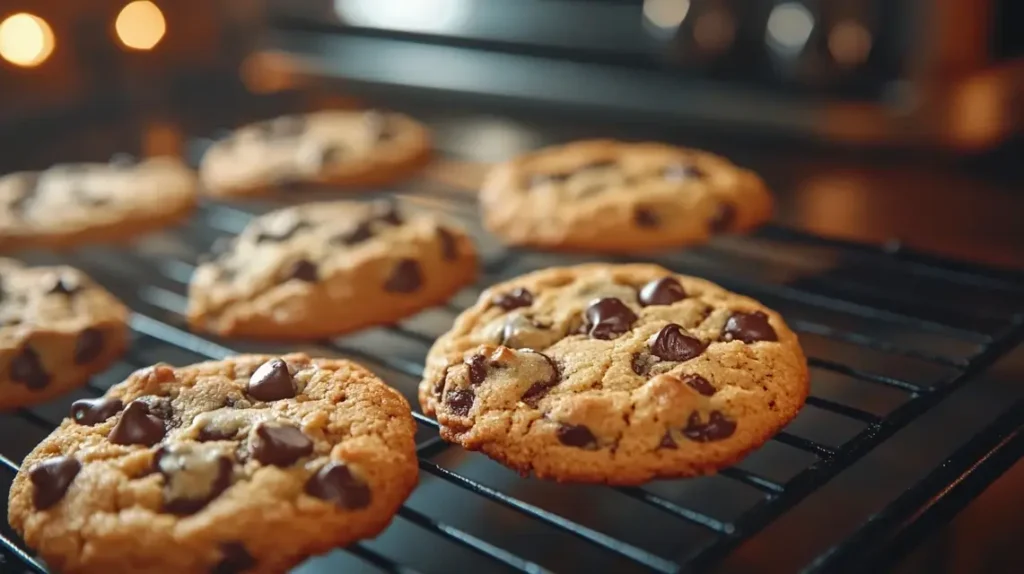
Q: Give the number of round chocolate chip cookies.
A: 7